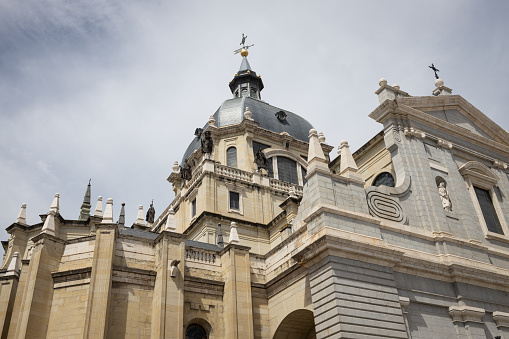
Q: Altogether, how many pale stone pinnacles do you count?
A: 11